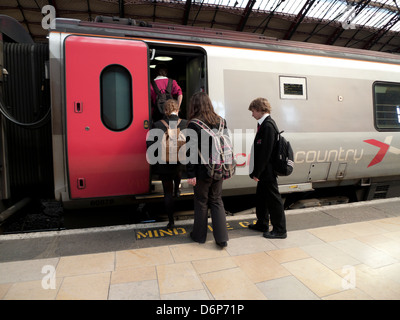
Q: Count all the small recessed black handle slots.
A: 2